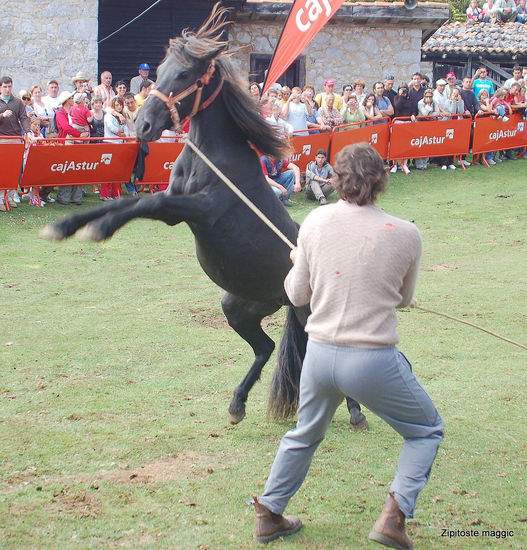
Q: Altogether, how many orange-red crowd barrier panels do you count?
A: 7